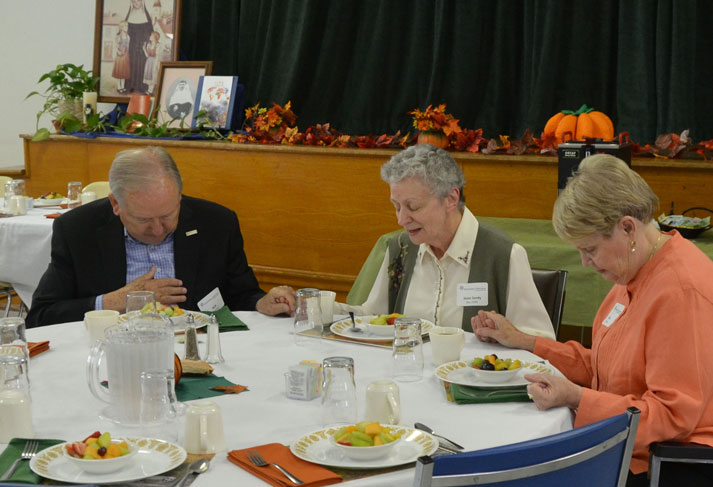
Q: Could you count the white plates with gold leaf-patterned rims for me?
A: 5